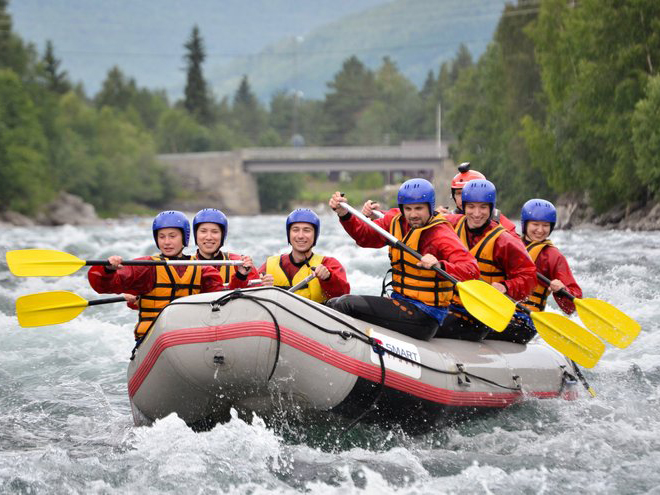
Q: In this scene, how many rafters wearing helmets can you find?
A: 7